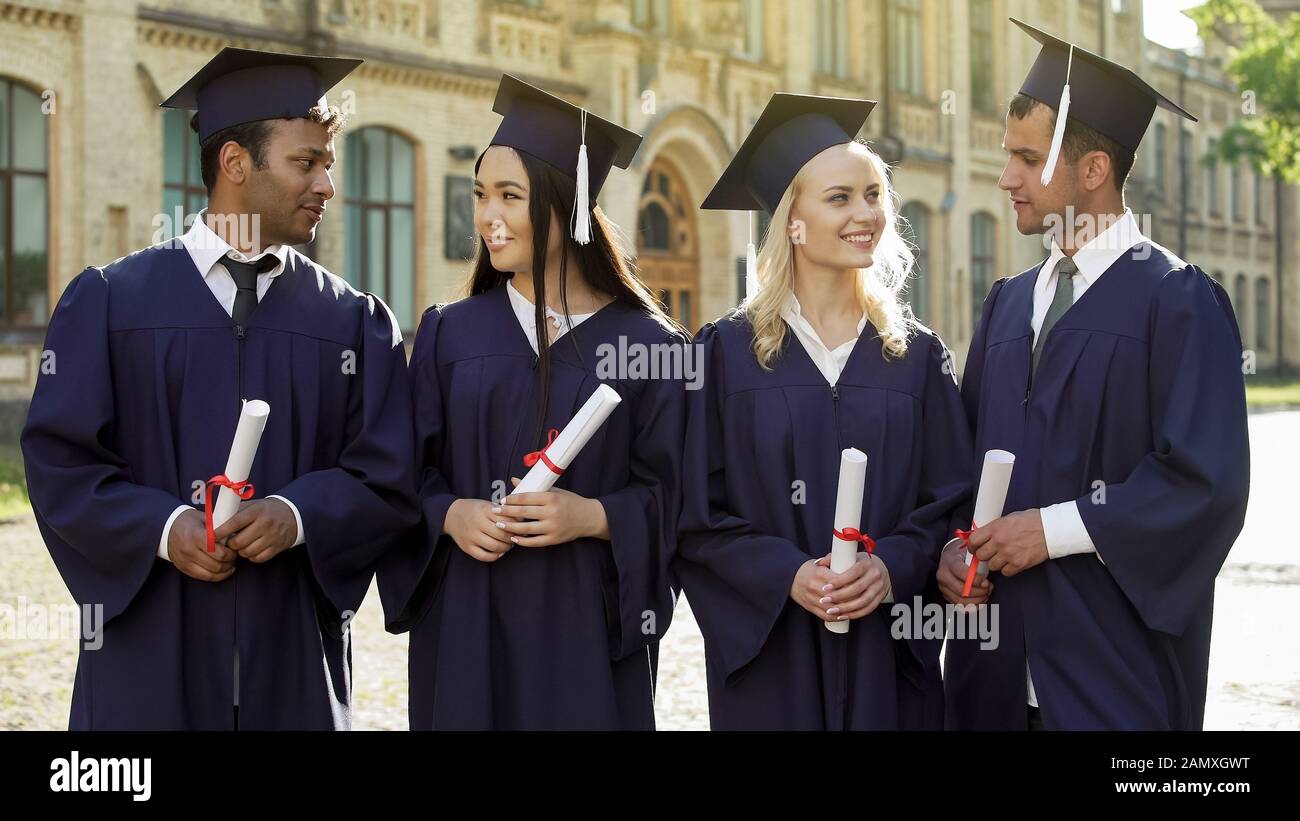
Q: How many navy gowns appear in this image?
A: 4